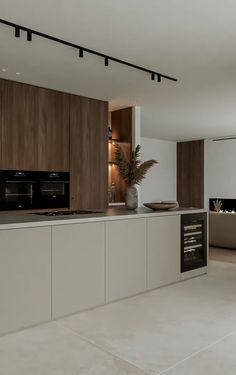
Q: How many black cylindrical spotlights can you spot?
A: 6